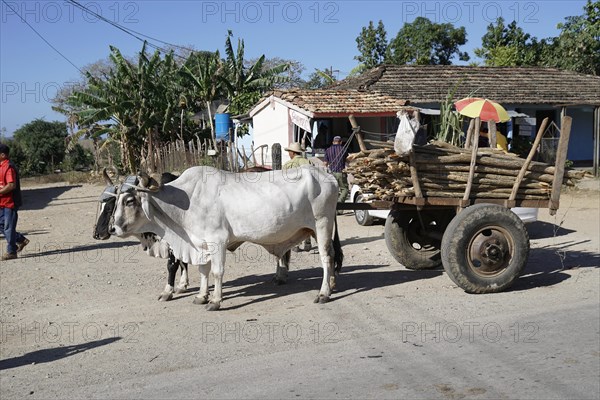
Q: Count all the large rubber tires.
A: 2